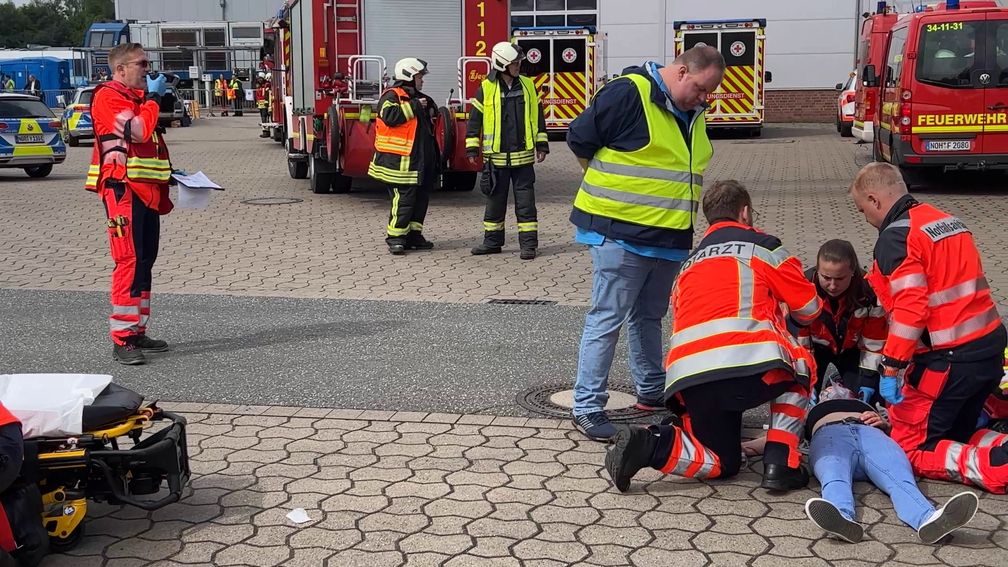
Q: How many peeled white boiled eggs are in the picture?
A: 0